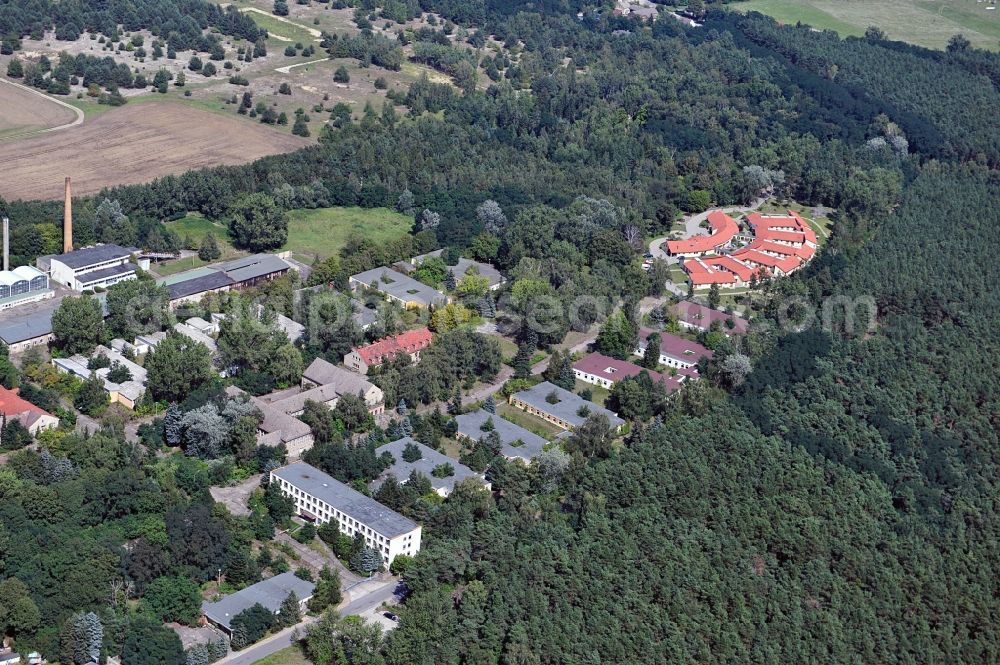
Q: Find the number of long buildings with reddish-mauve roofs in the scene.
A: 3